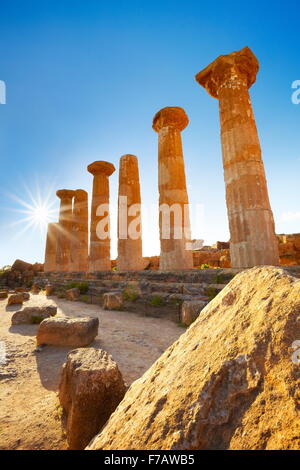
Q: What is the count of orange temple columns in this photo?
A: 7